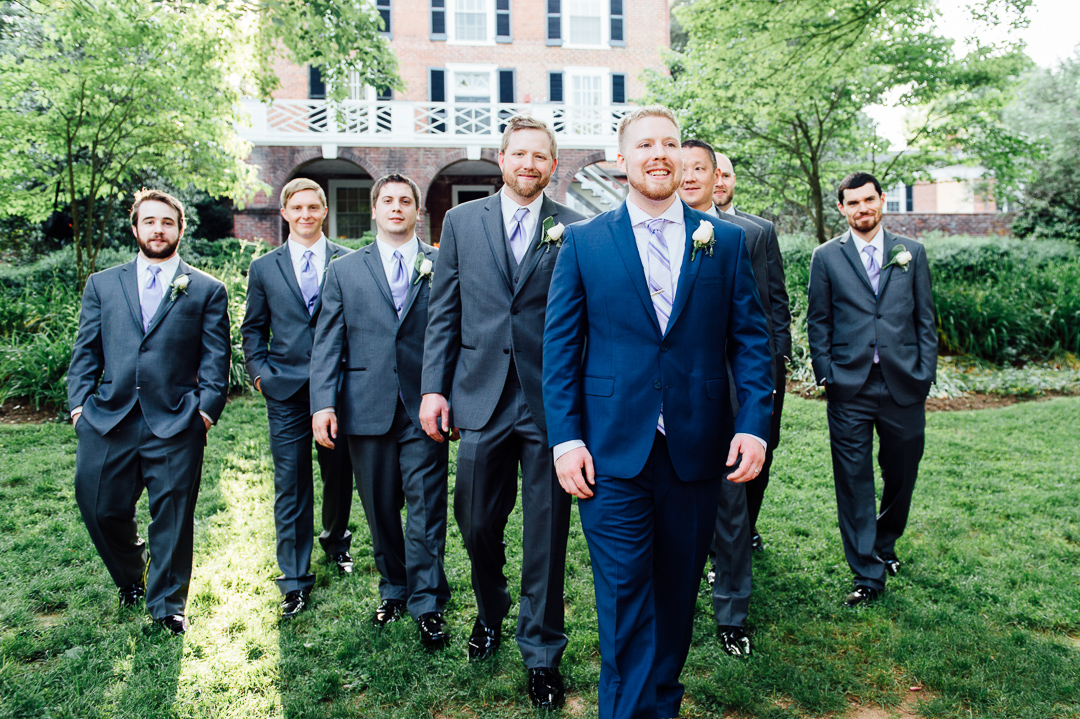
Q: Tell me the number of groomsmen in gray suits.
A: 7